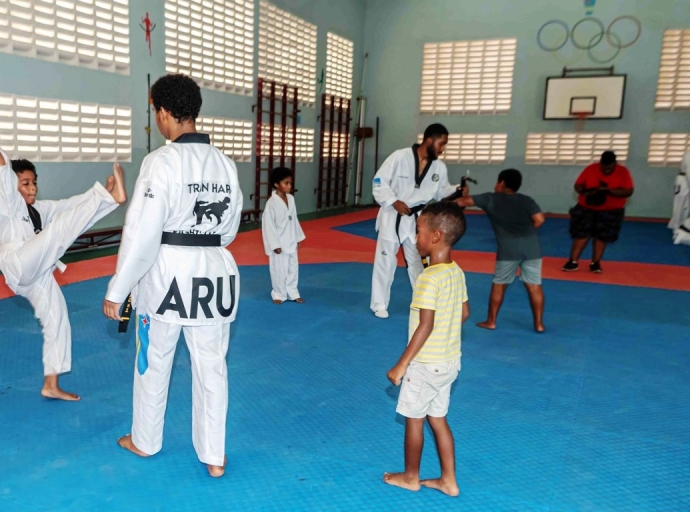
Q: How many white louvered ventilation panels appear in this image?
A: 13